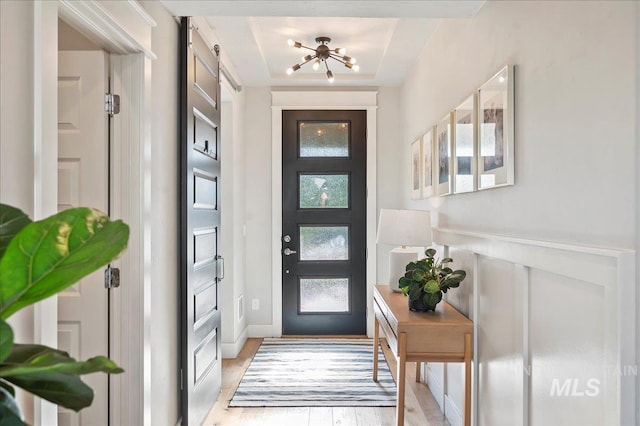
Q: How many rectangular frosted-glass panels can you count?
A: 4